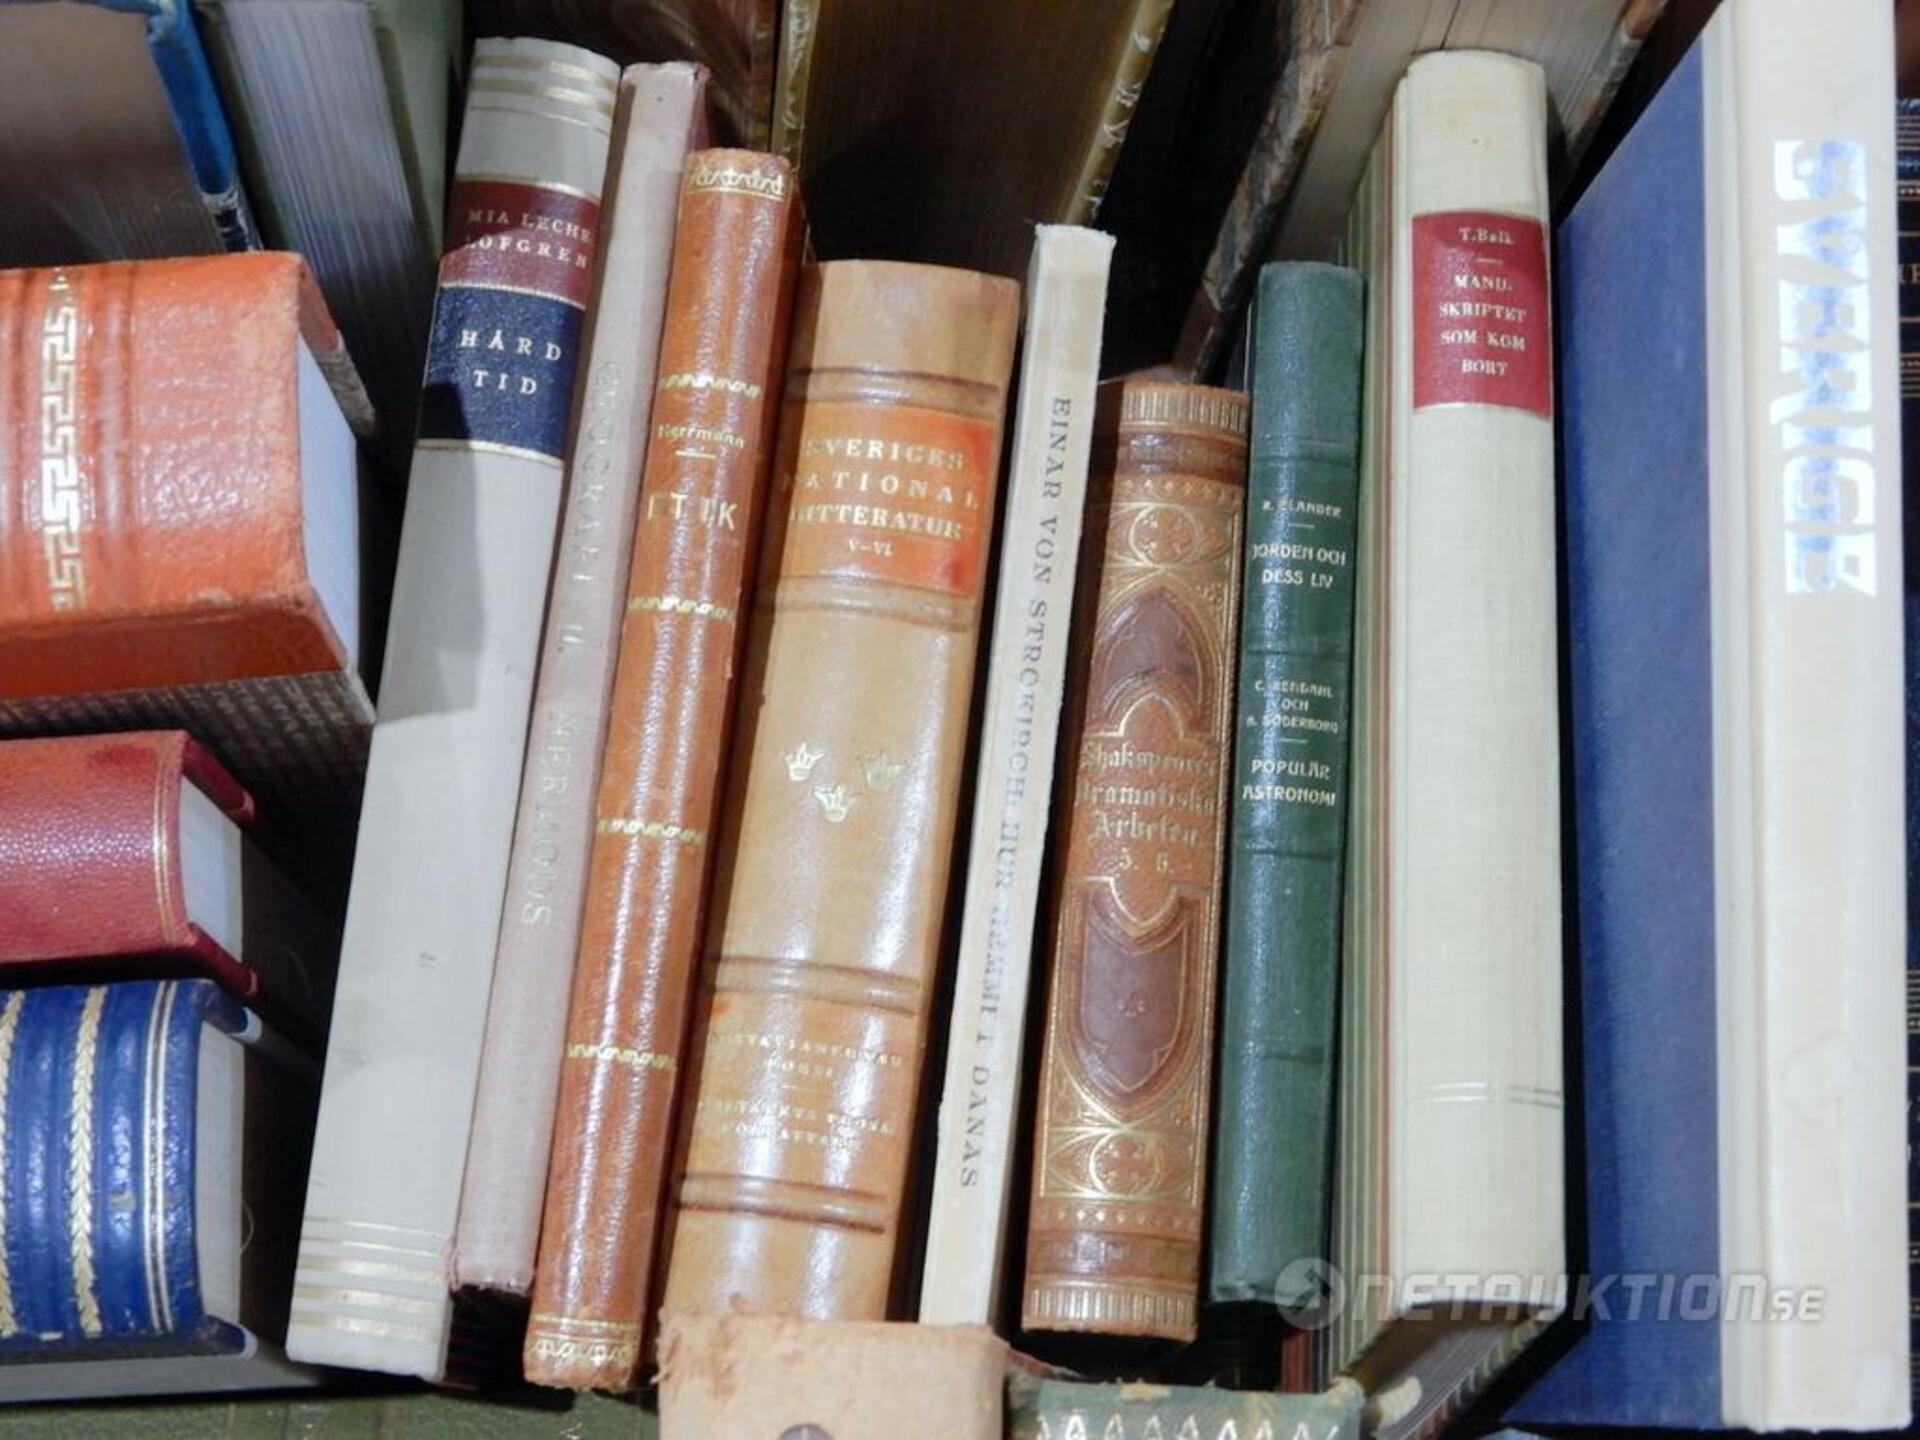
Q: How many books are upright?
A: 9